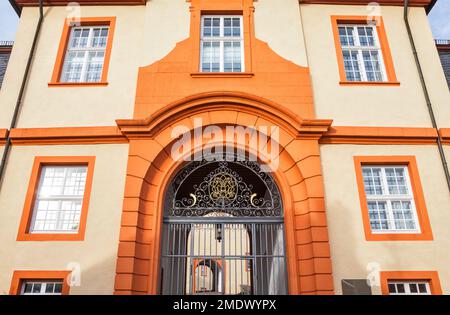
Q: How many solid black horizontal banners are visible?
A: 1